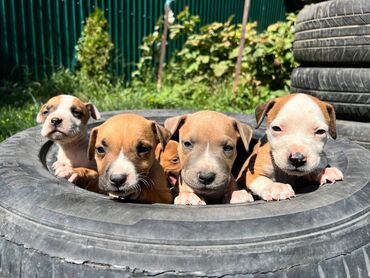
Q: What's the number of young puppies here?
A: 5